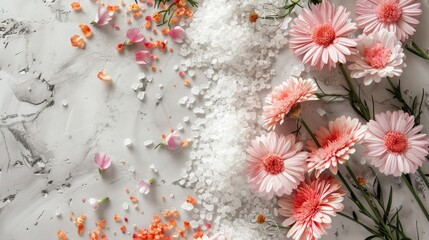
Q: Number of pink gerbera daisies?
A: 8